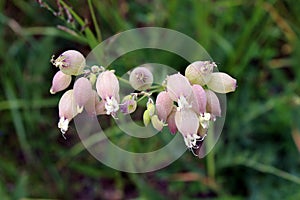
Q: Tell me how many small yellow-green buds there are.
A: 3